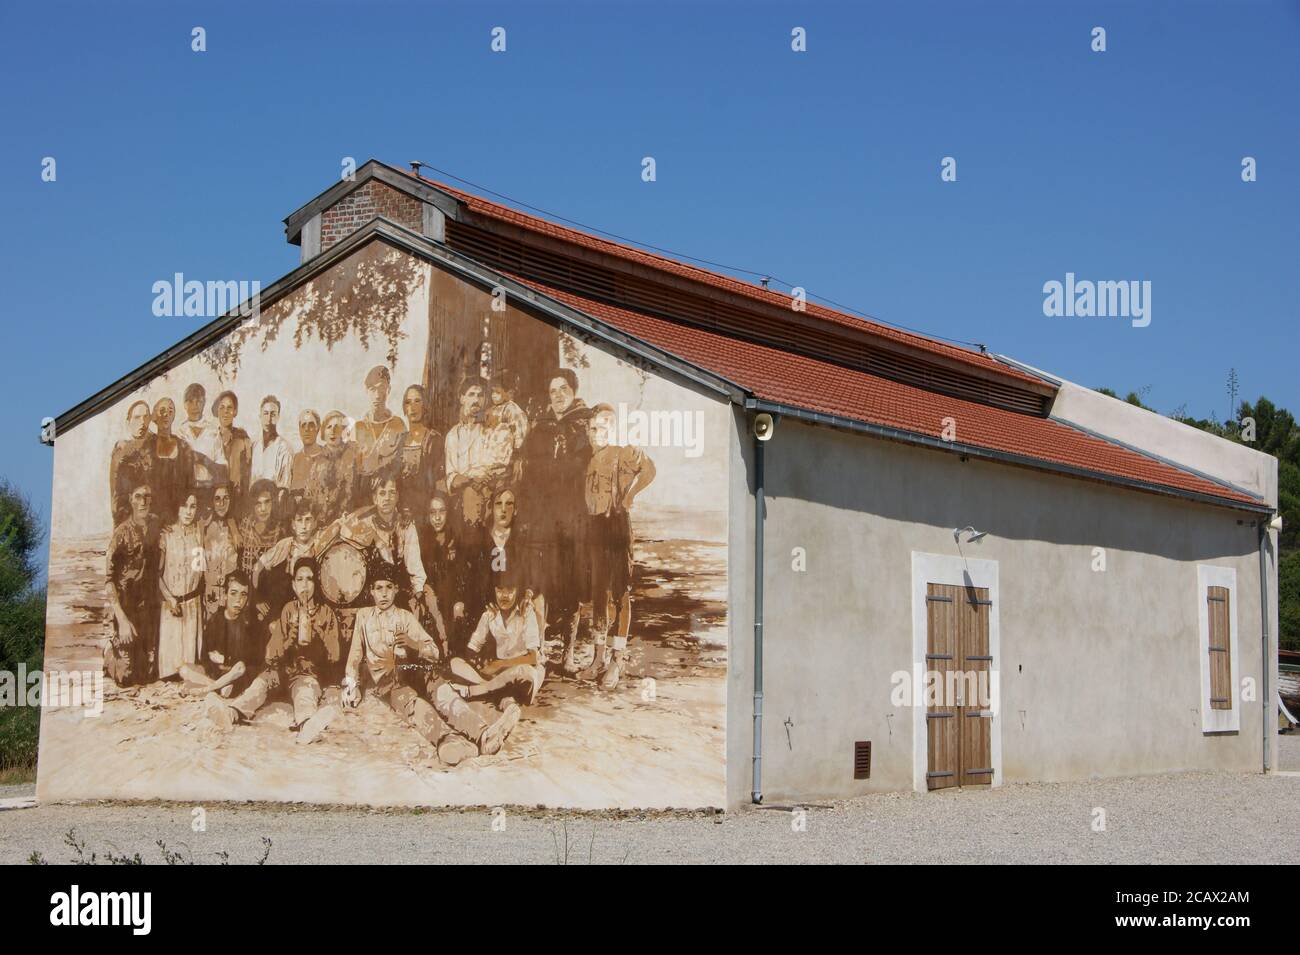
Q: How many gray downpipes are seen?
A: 2